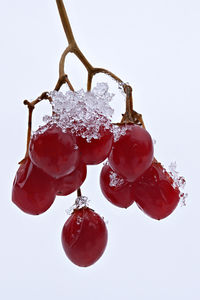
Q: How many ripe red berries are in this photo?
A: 8